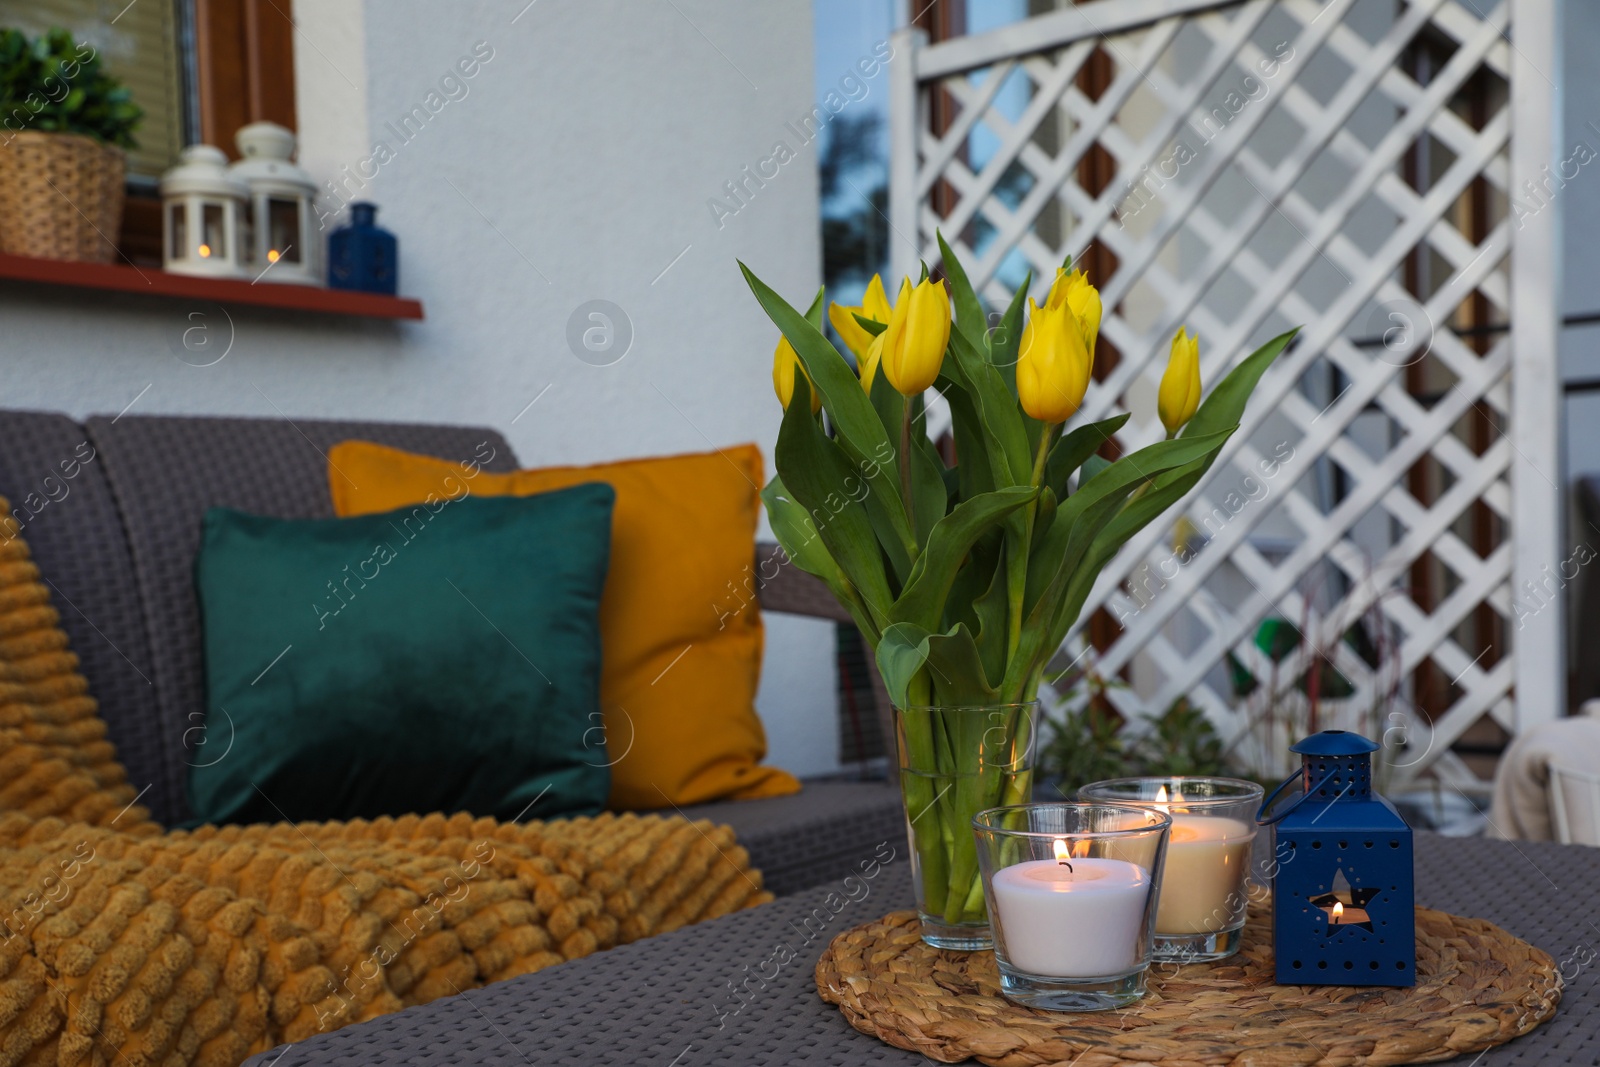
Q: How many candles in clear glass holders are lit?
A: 2